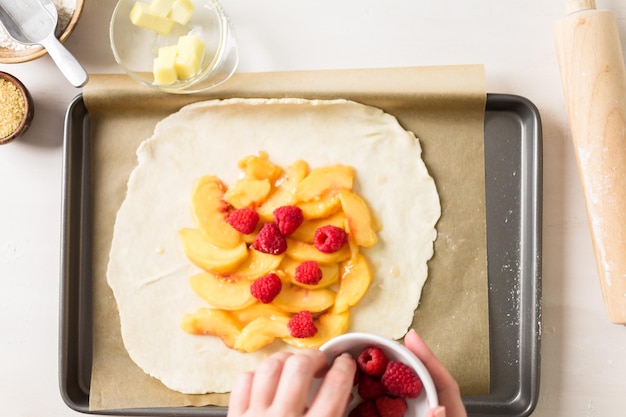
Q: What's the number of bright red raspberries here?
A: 12